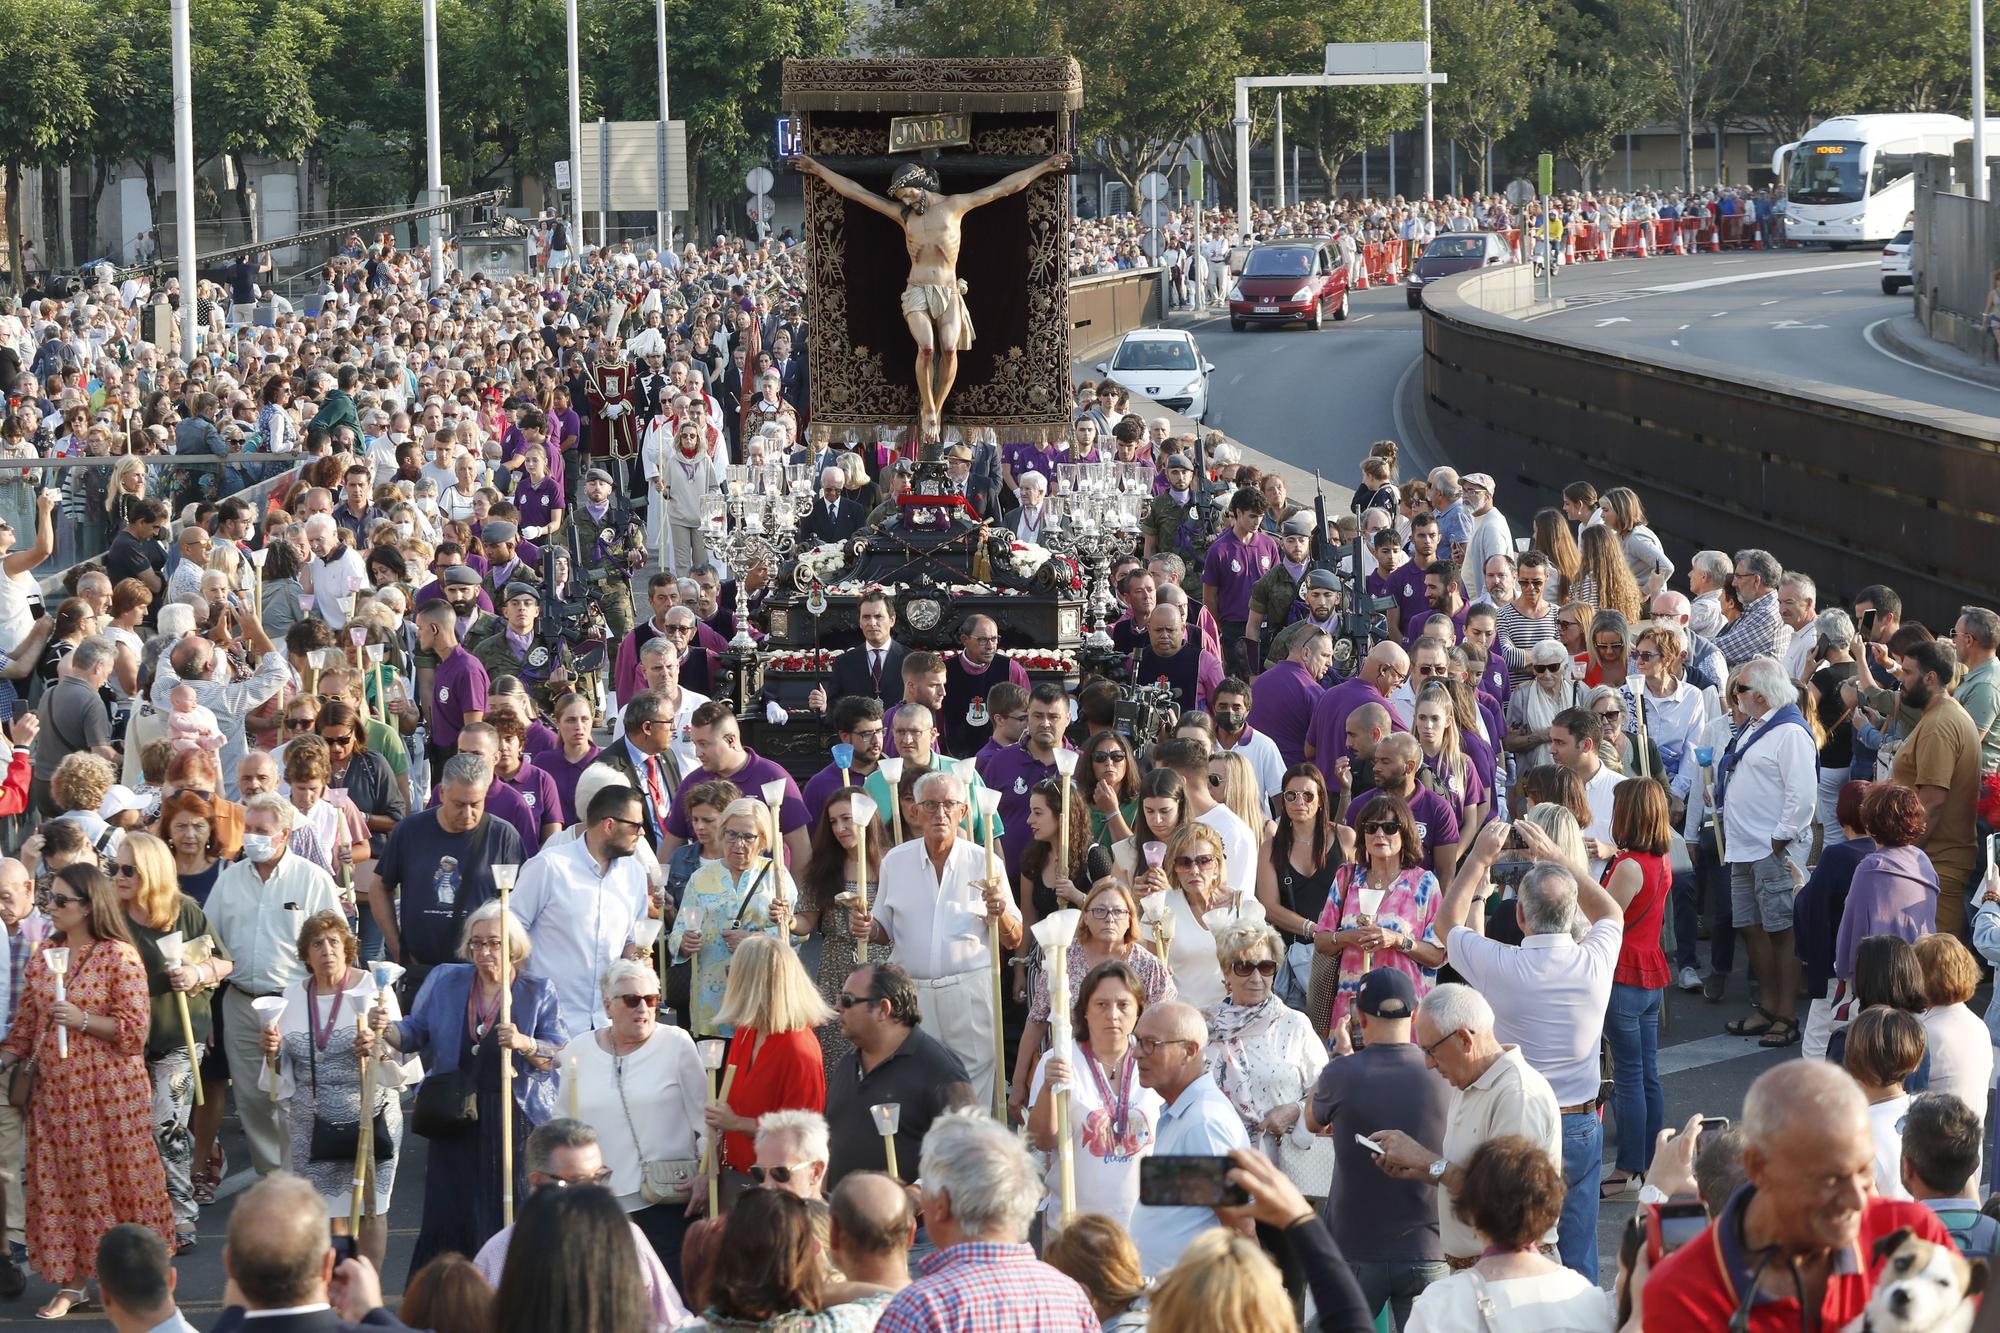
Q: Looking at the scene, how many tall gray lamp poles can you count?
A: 6